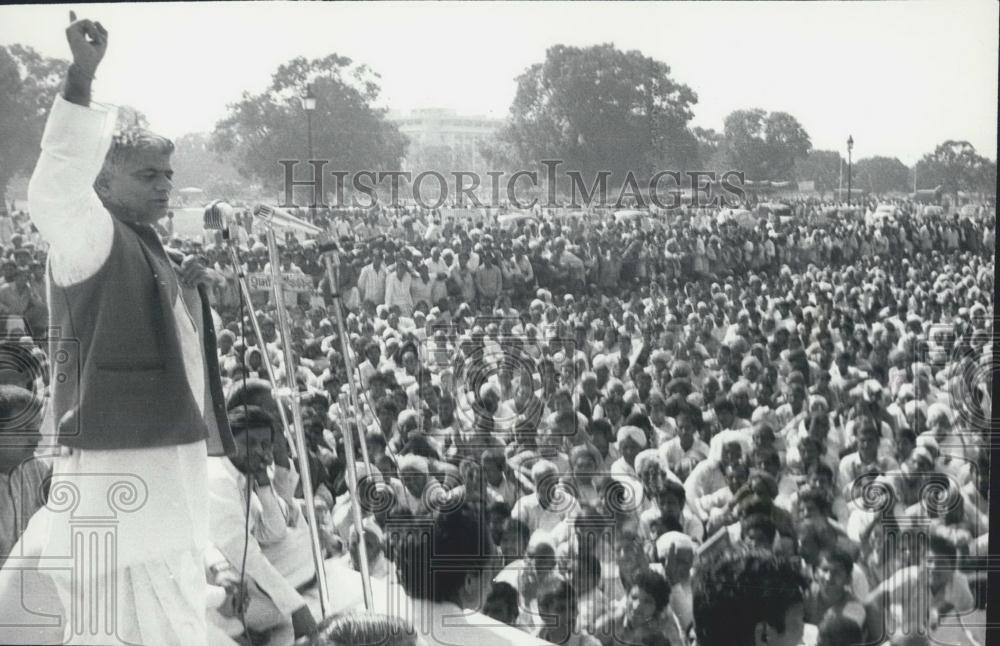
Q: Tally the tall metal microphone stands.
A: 3